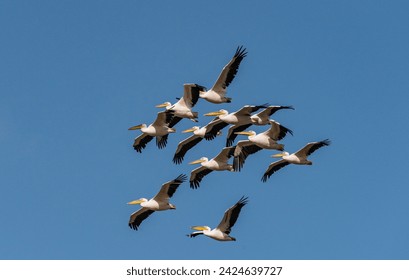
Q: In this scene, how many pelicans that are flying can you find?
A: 11